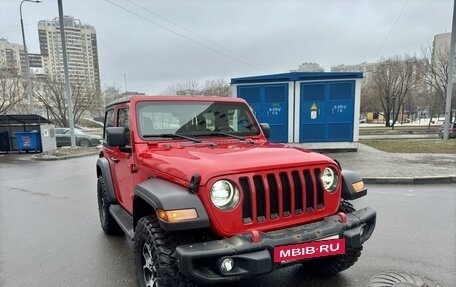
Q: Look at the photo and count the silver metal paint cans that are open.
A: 0